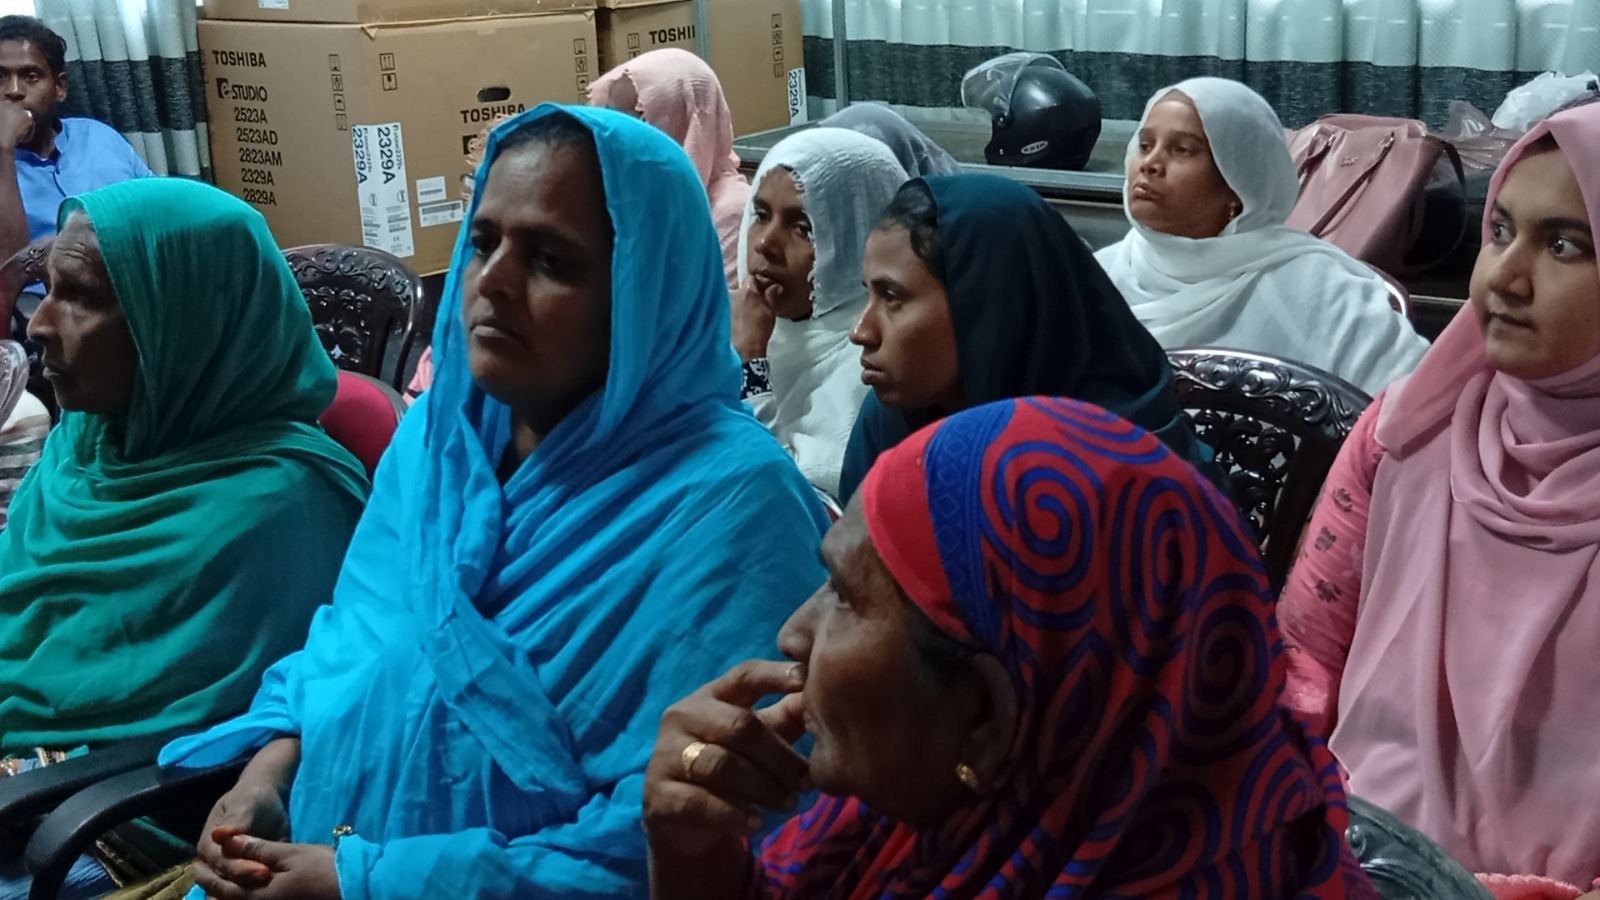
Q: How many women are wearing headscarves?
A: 9